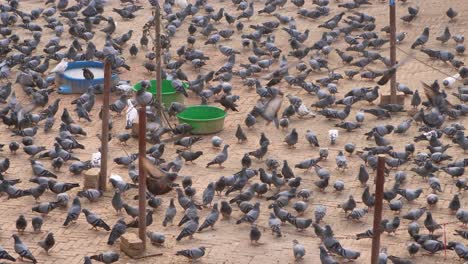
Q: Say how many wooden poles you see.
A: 5